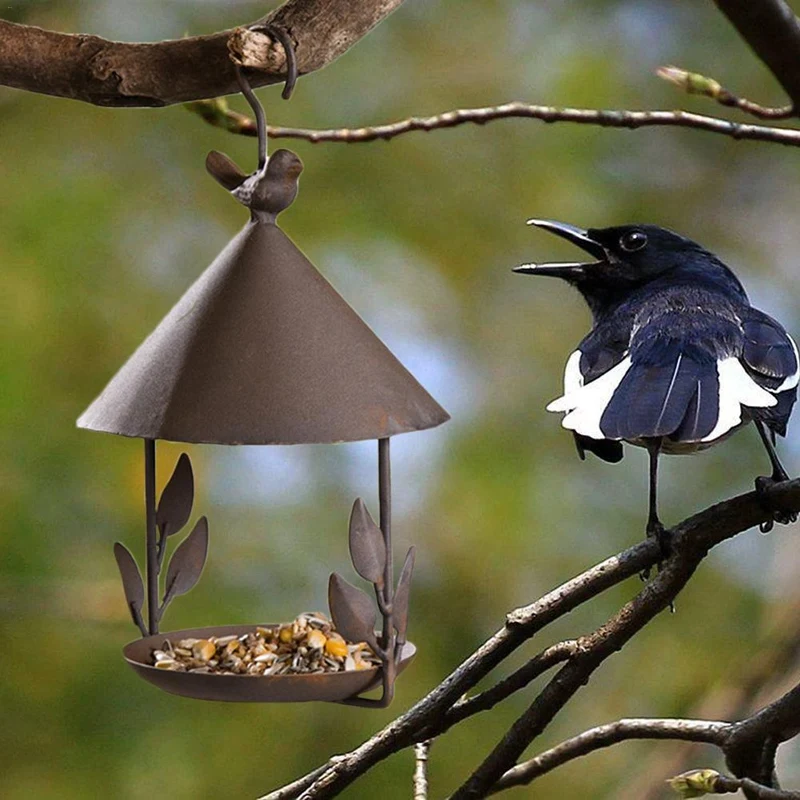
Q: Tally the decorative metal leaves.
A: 6